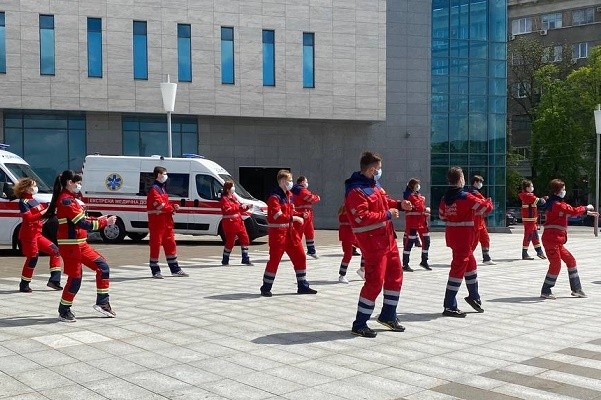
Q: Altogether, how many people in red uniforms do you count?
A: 13